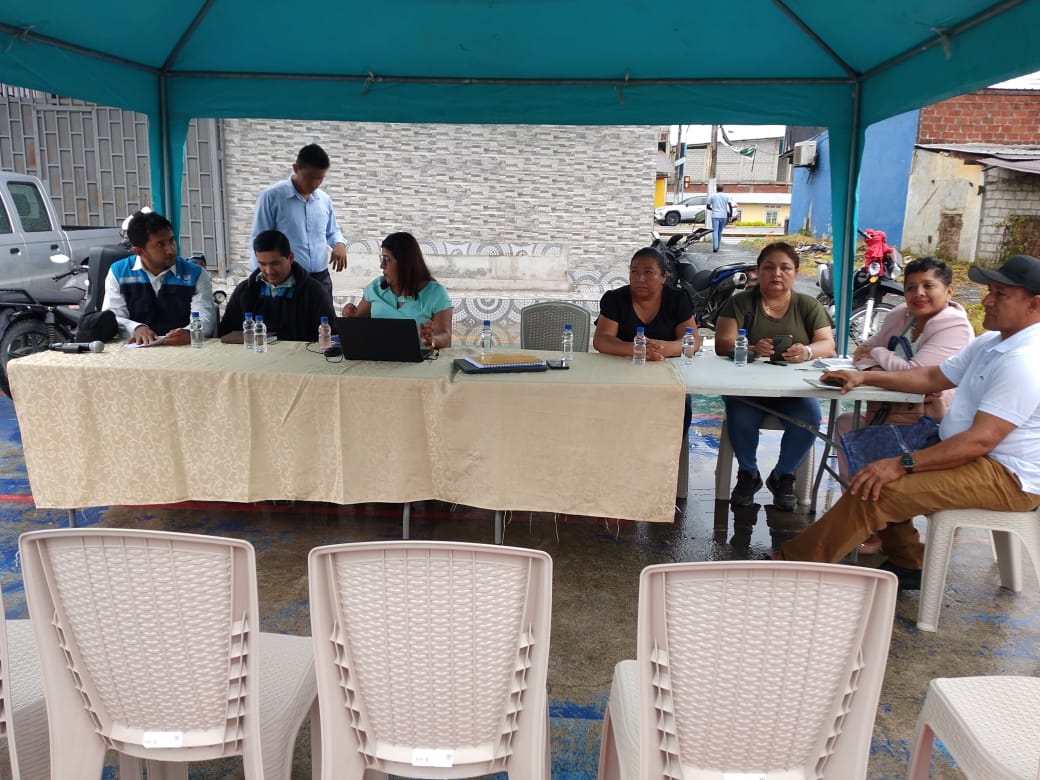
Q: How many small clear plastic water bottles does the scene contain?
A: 9